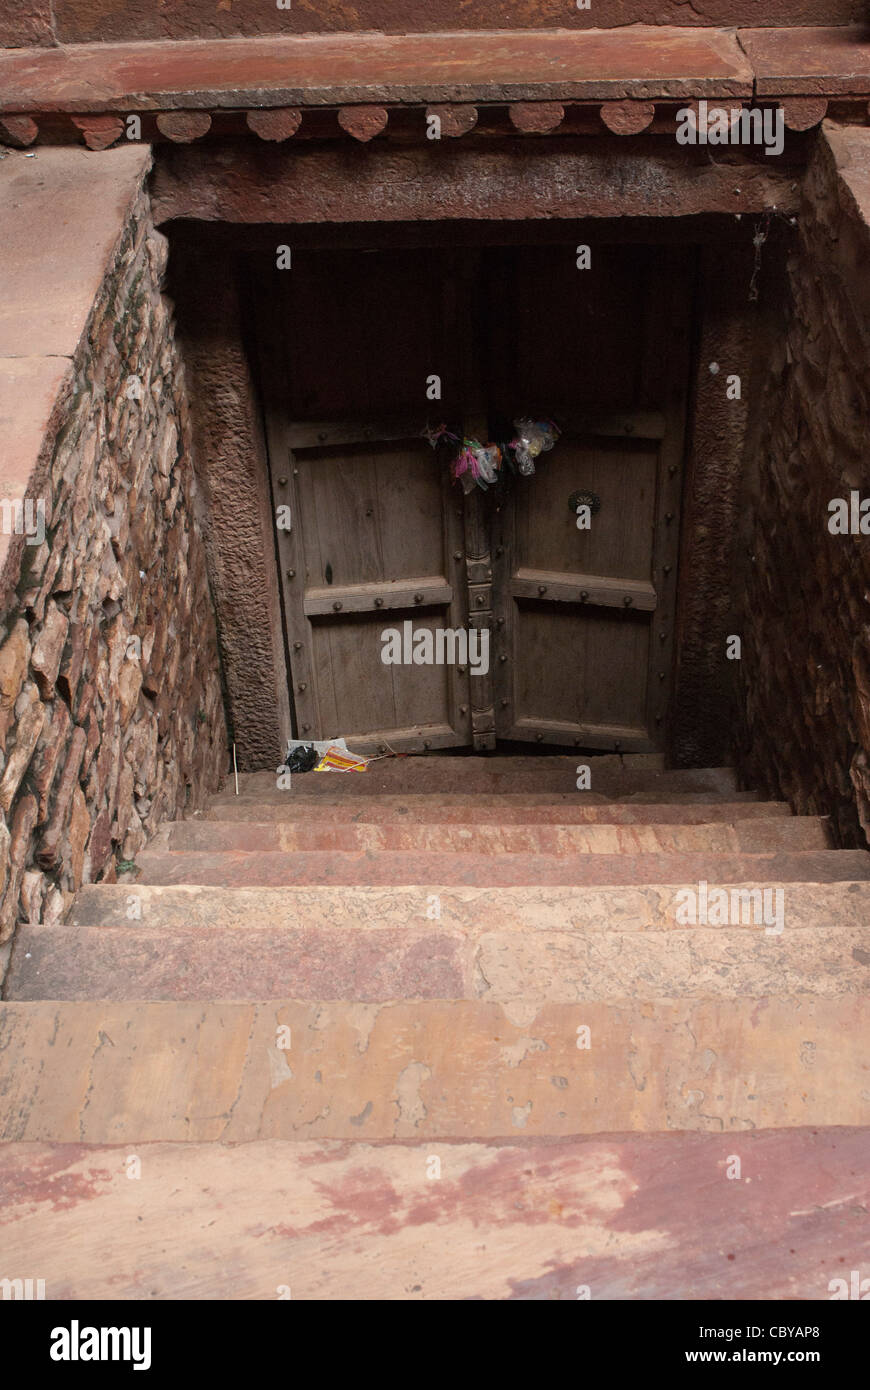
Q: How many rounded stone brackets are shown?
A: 10